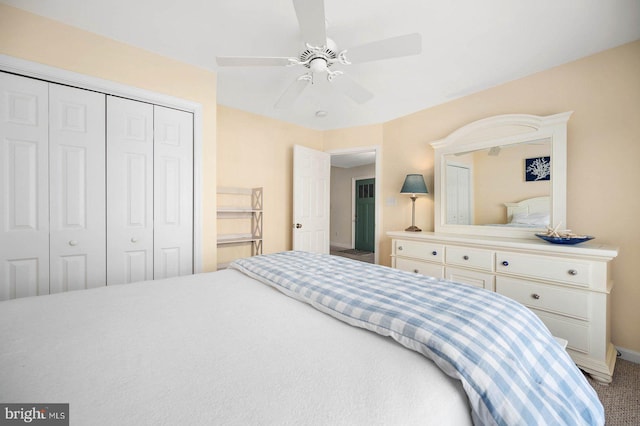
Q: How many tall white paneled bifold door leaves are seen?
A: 4